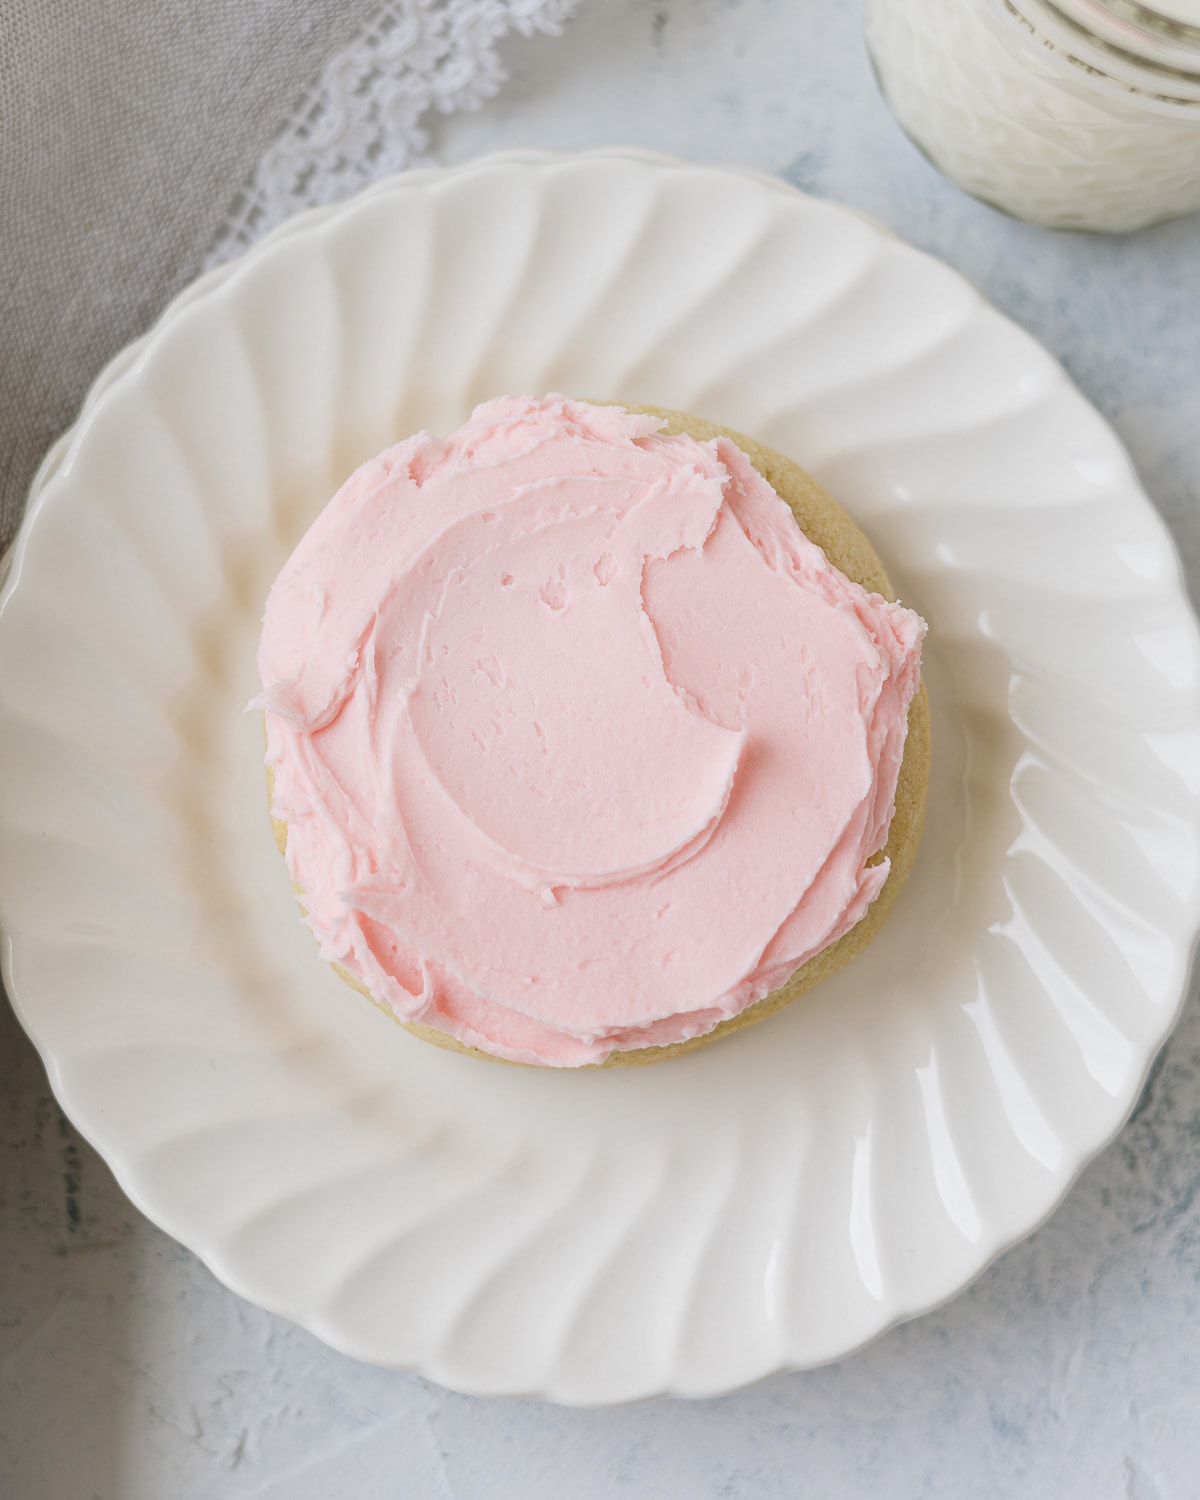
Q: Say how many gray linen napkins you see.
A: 1